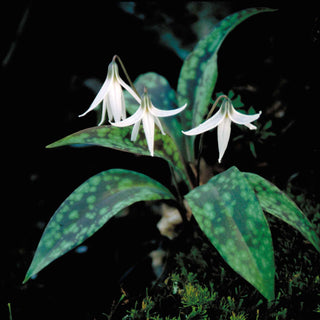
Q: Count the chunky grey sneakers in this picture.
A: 0